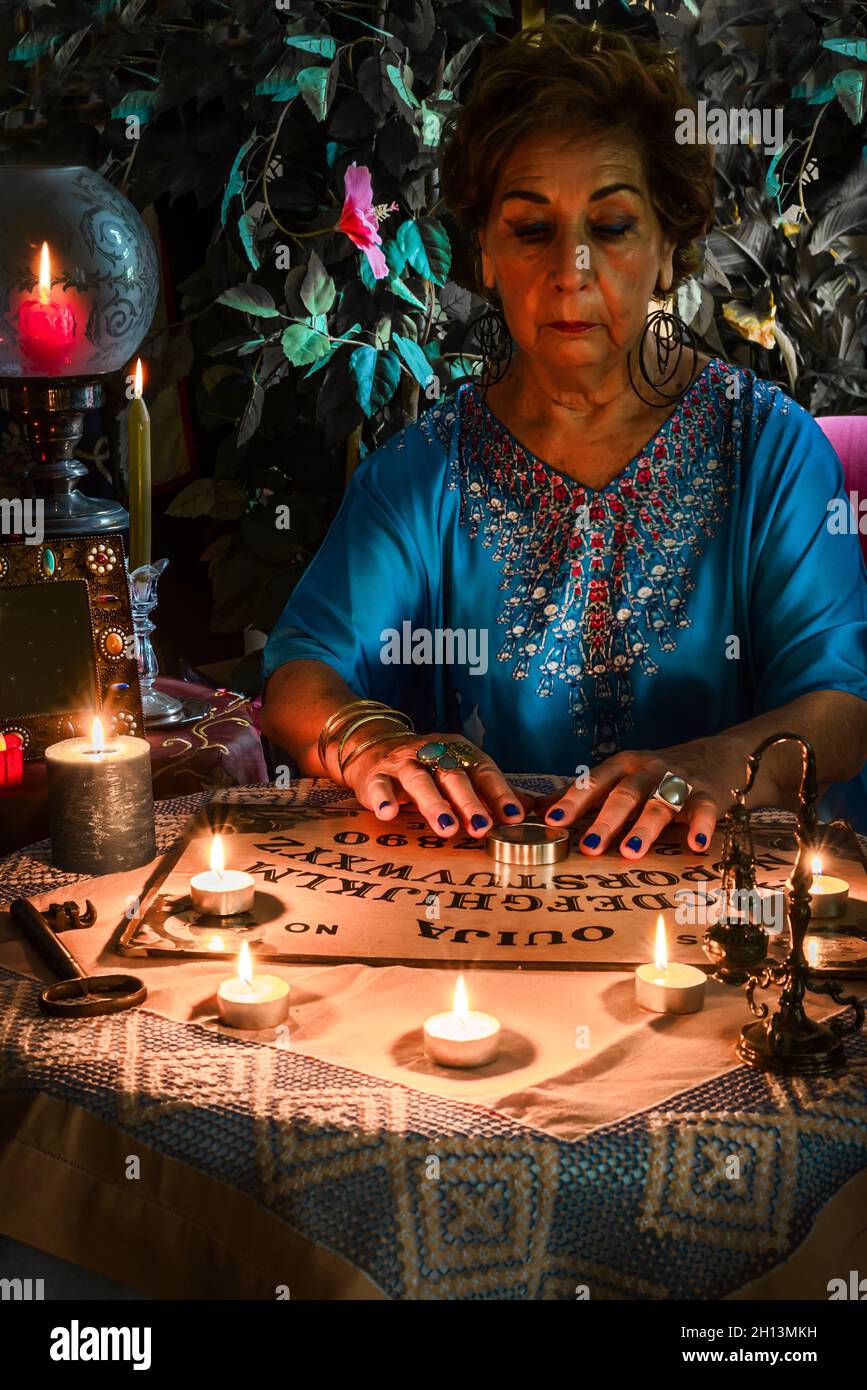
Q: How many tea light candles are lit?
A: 5